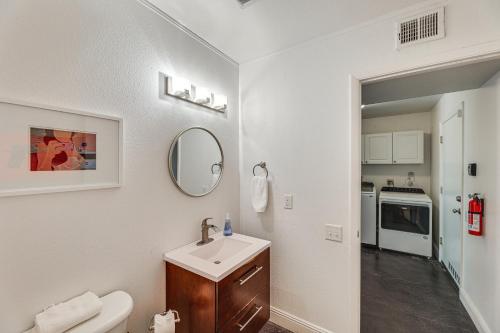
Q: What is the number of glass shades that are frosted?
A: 3